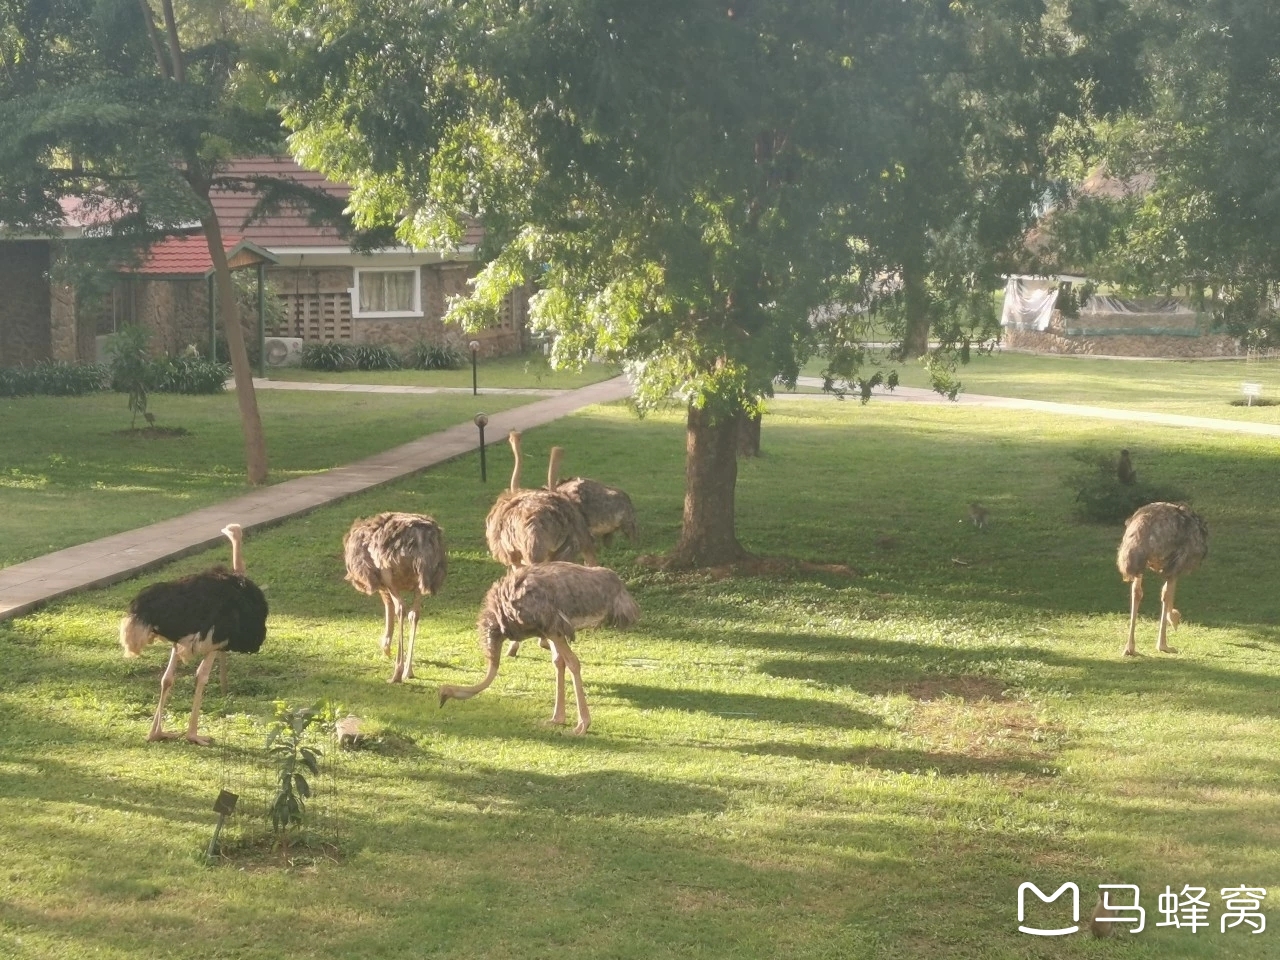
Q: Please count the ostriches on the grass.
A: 6